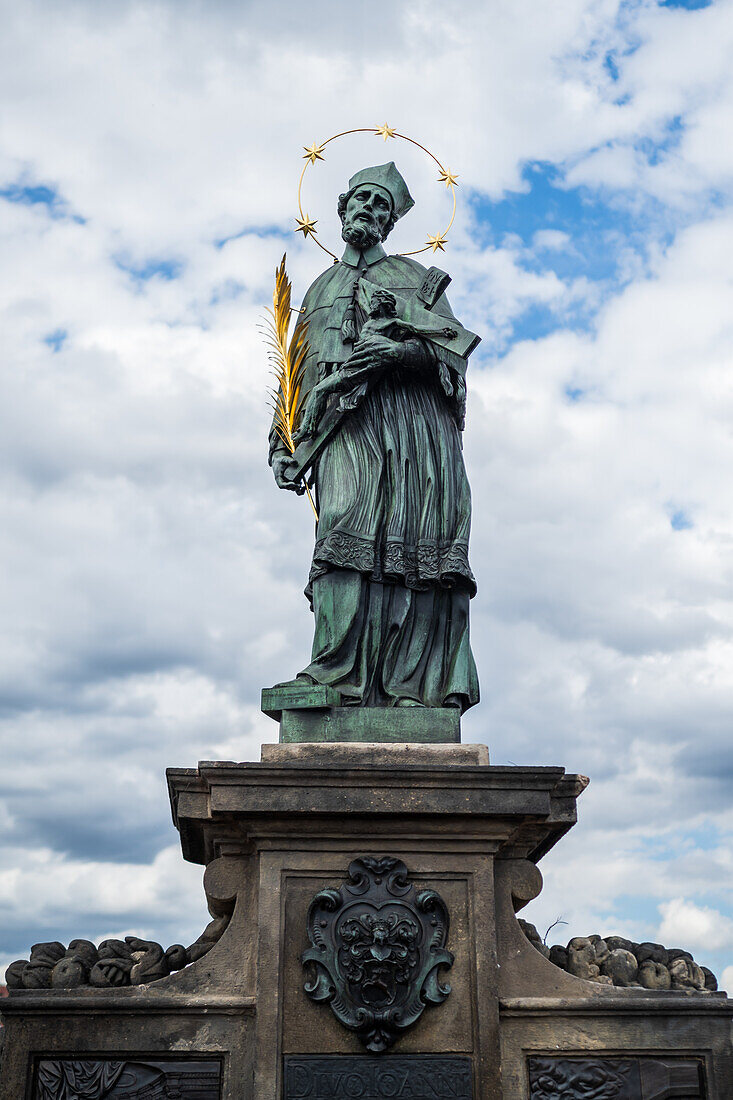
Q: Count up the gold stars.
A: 5